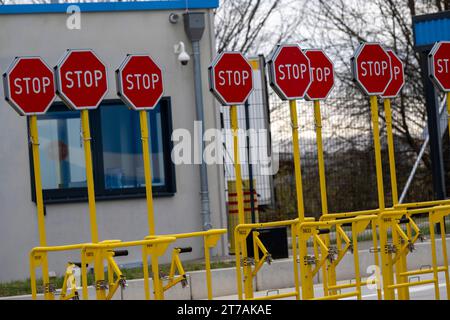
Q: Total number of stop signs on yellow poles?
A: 9